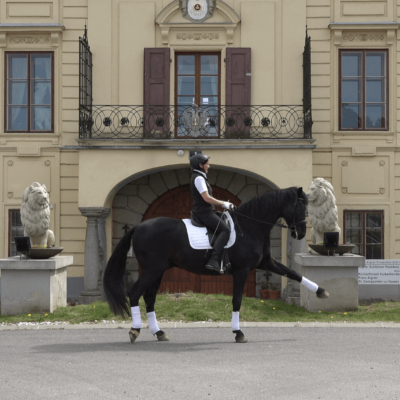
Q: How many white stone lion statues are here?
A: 2